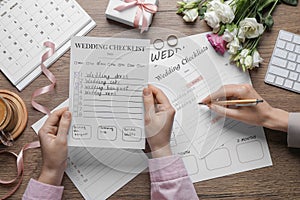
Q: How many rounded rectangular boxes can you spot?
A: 6